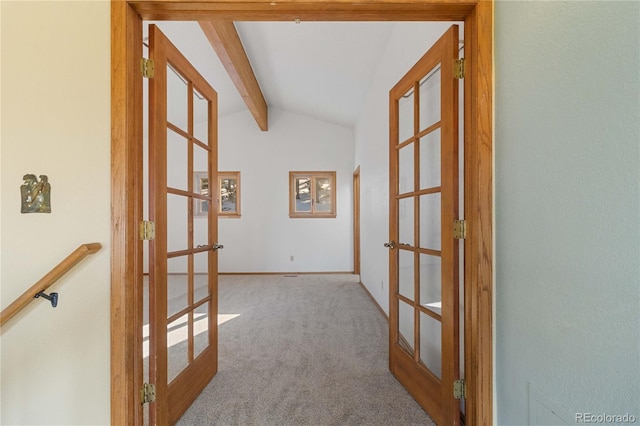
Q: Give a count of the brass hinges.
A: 6